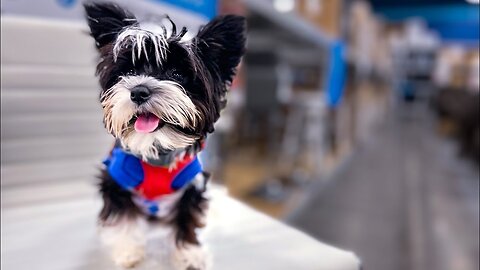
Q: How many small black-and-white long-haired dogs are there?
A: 1